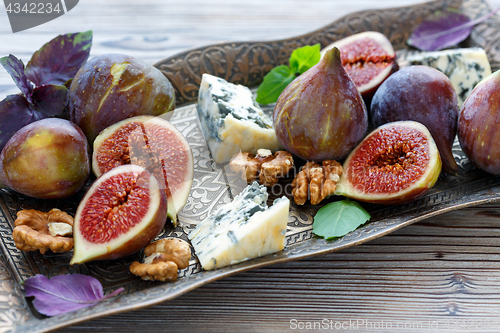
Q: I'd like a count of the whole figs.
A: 5